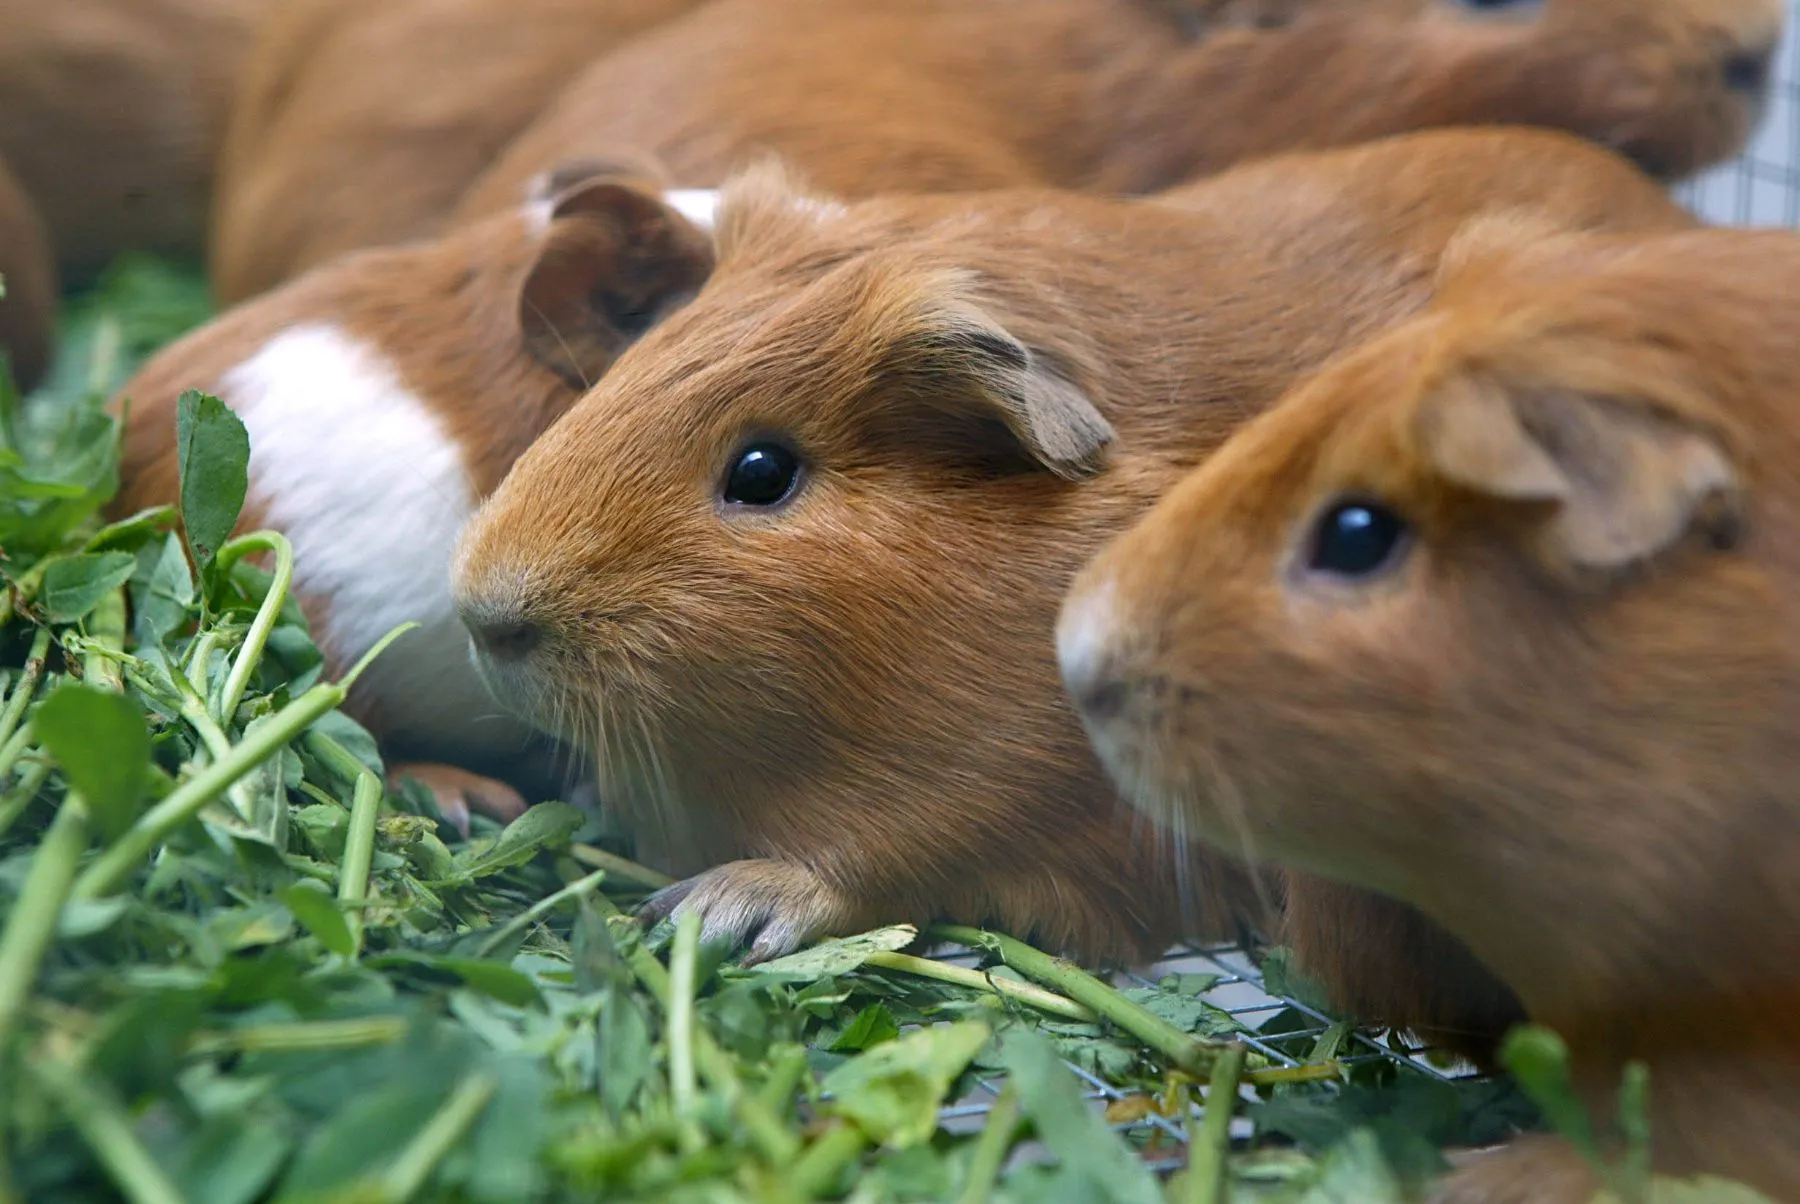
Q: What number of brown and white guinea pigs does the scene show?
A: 1